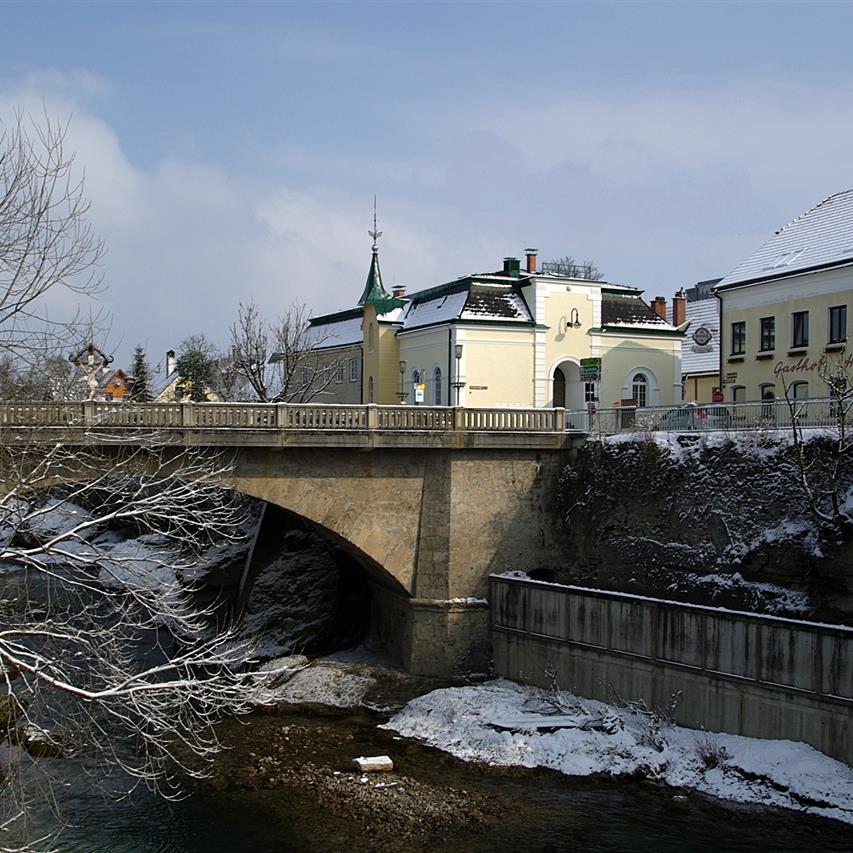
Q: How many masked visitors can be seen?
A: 0